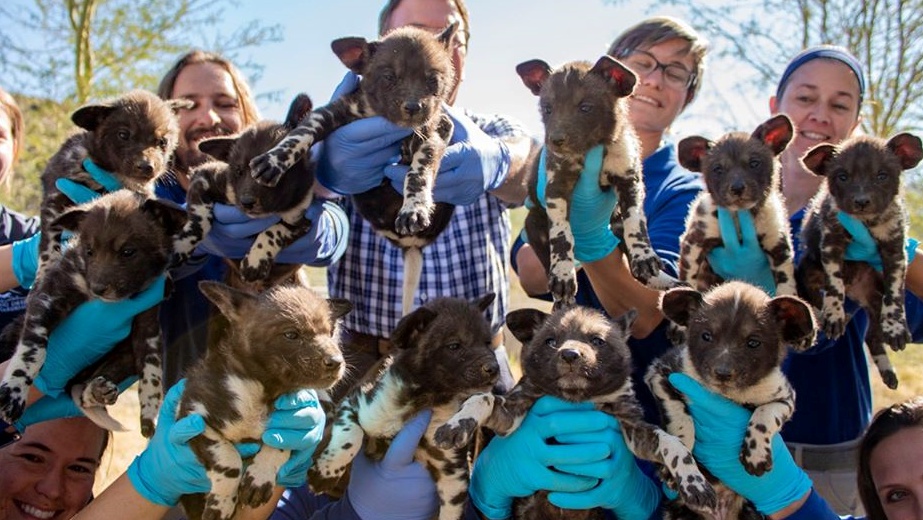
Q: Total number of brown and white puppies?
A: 11